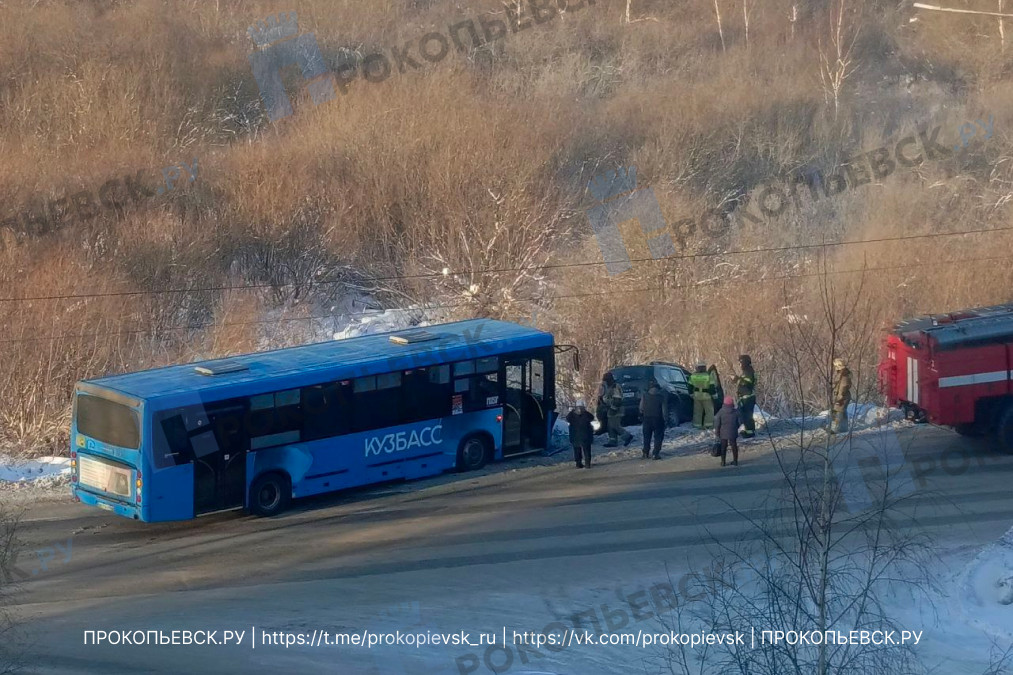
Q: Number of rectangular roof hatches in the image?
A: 2